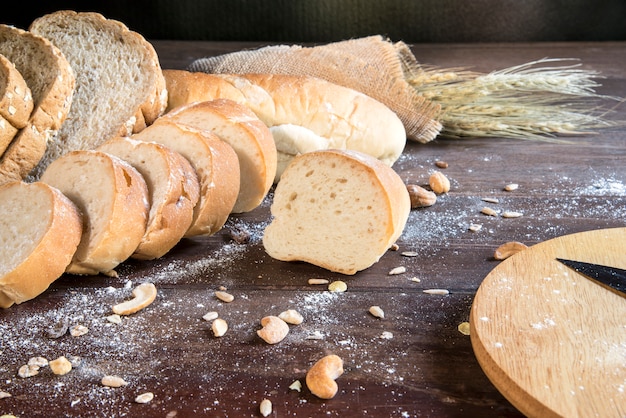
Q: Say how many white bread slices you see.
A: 6